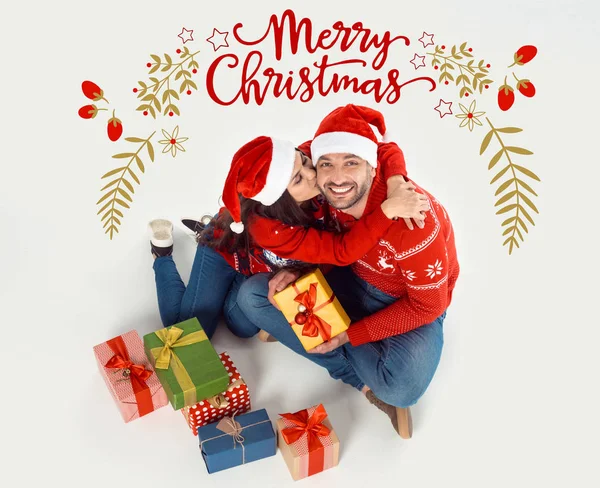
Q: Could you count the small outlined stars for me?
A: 5